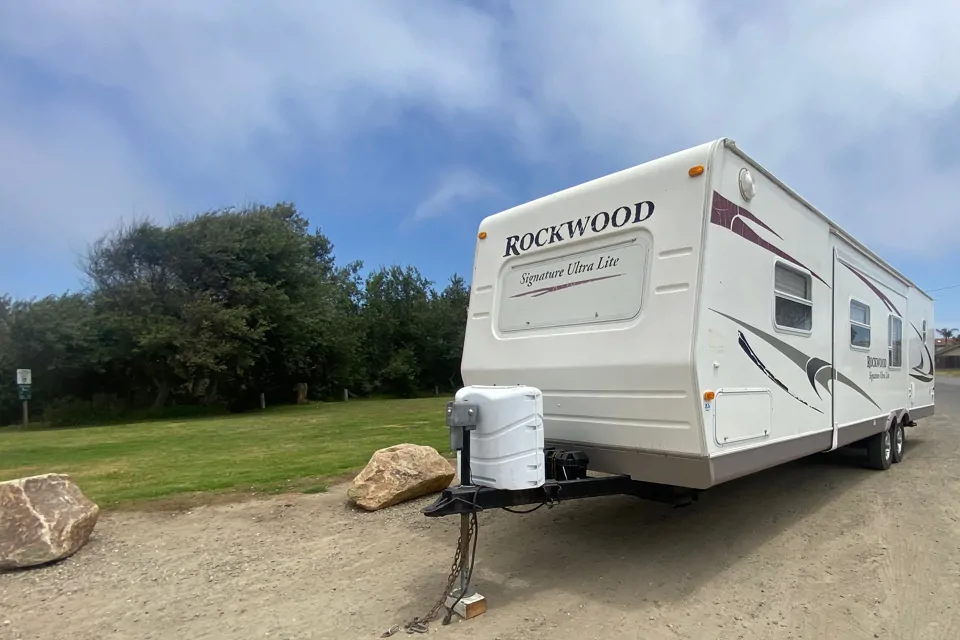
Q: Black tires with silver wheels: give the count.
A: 2